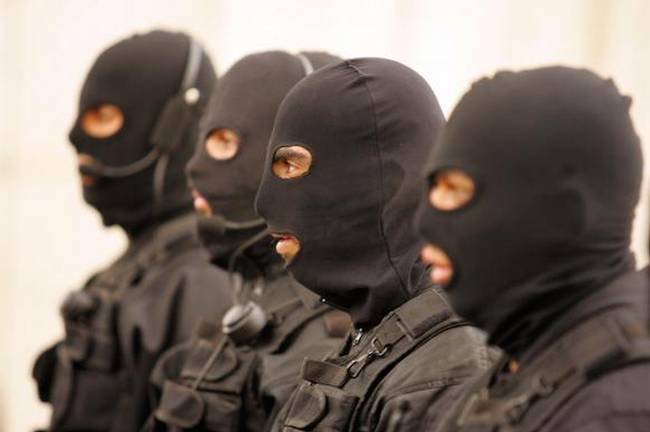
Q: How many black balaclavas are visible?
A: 4